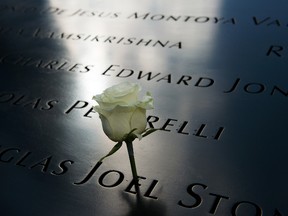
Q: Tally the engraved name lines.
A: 5